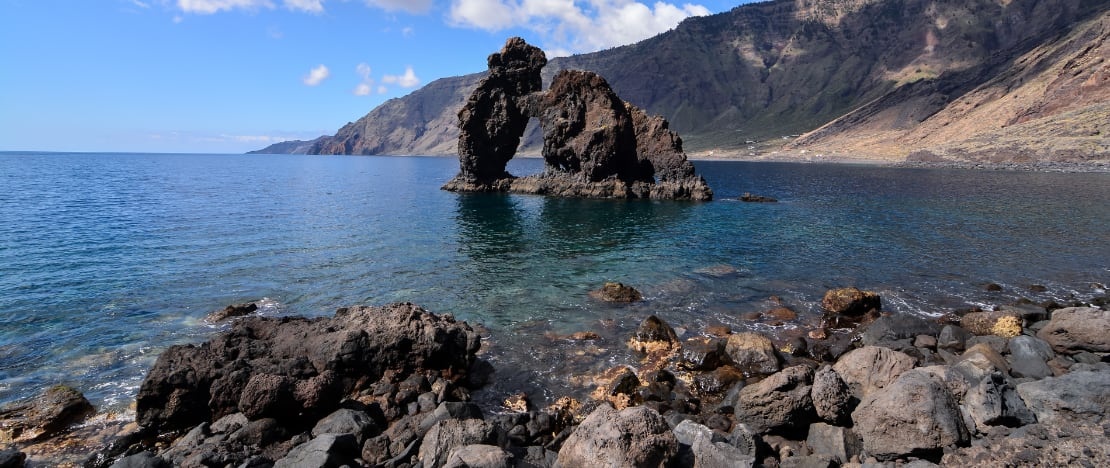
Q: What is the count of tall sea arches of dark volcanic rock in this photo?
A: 1